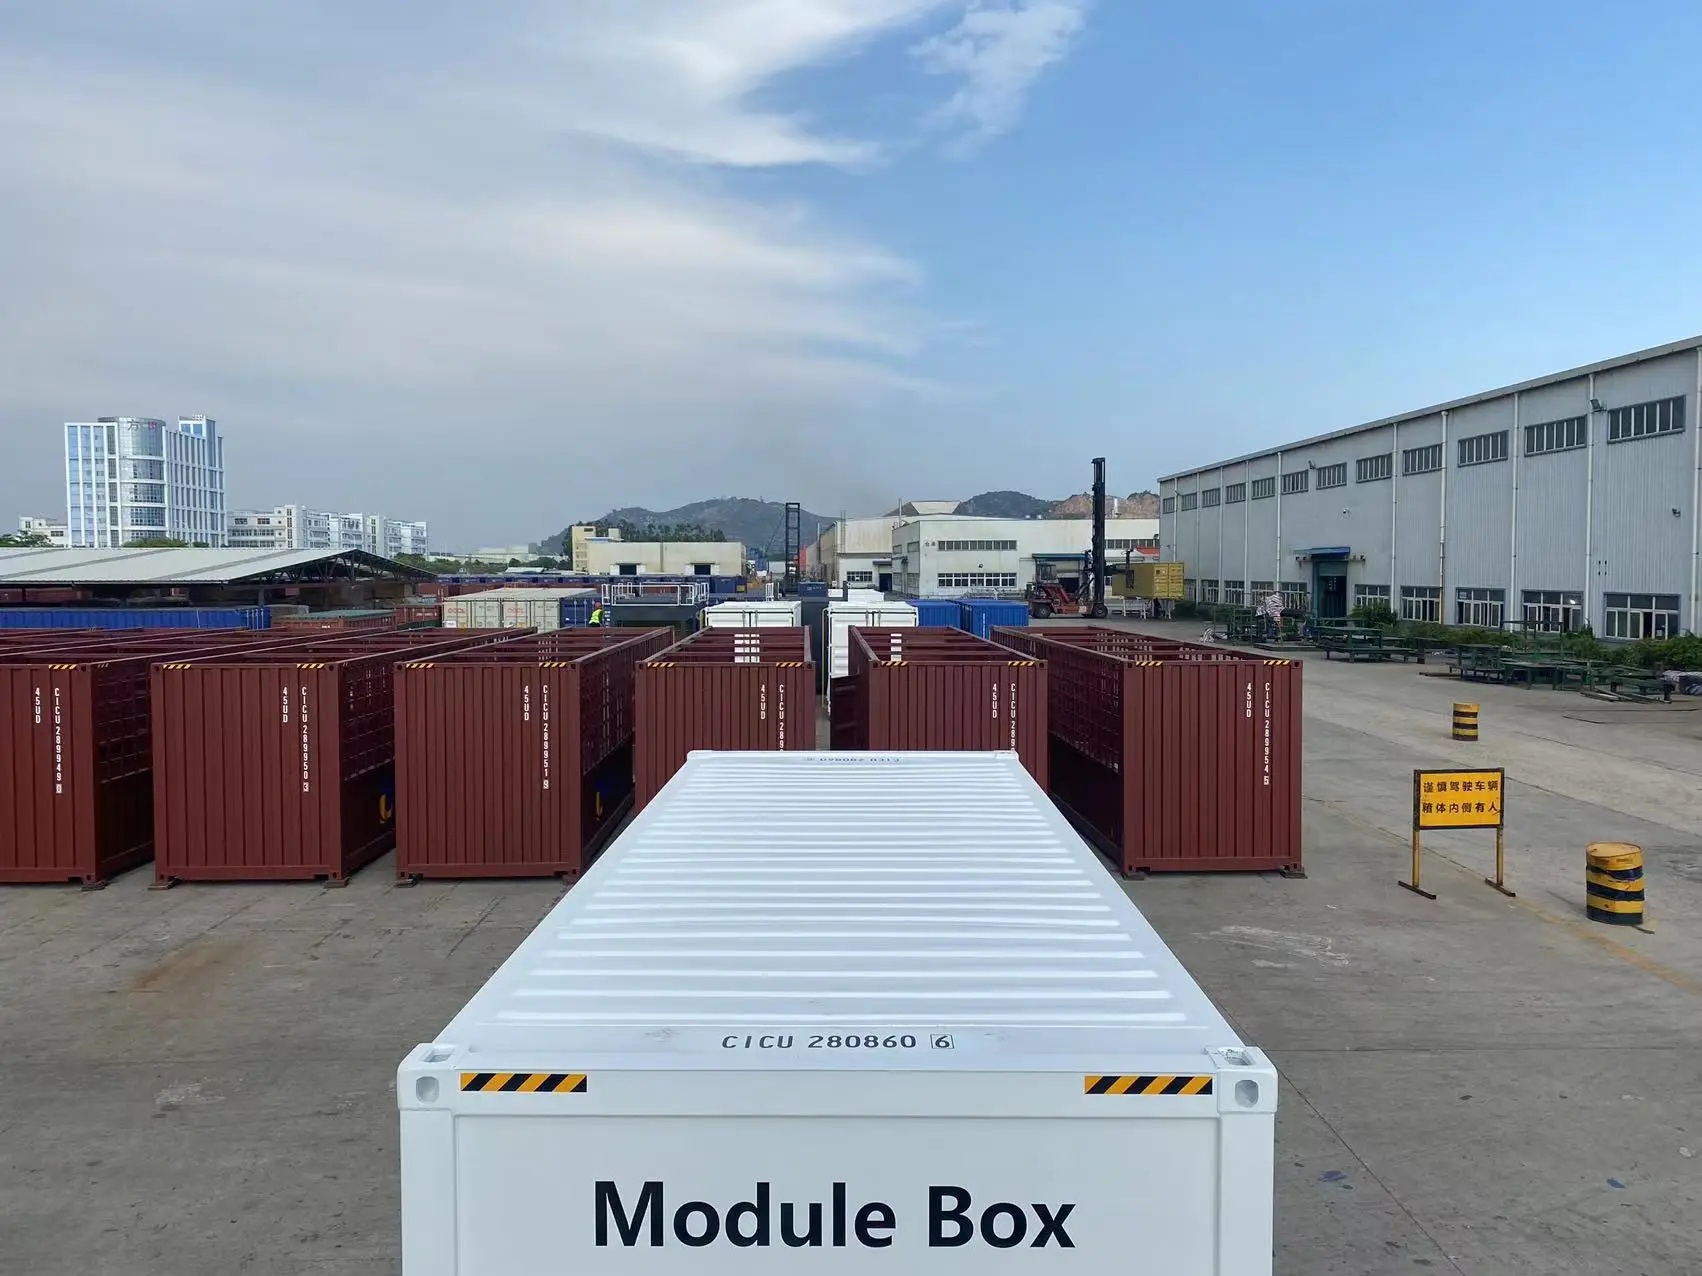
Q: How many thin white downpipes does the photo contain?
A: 10